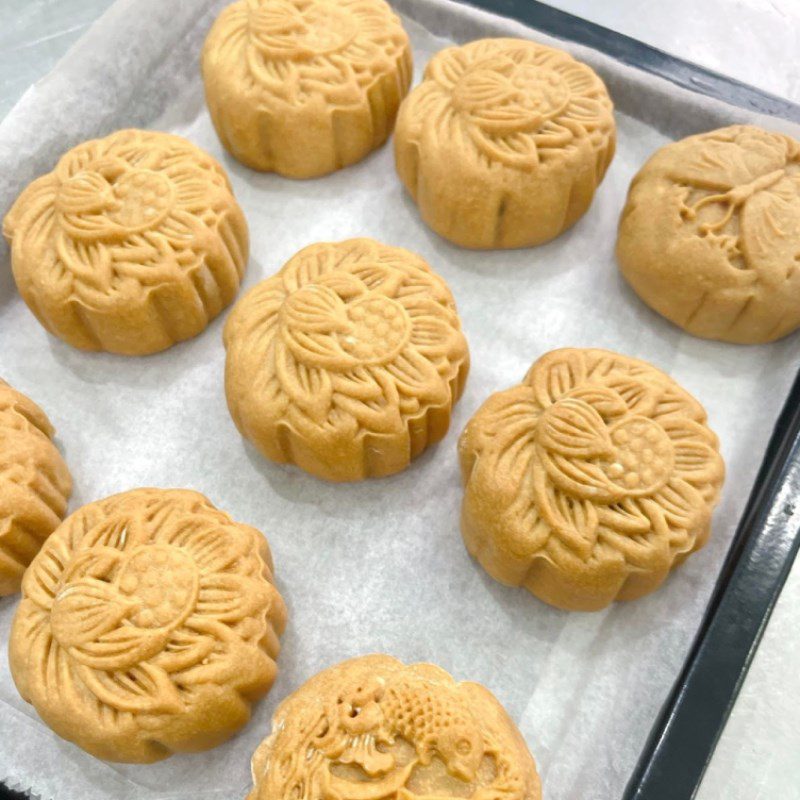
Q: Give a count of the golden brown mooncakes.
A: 9